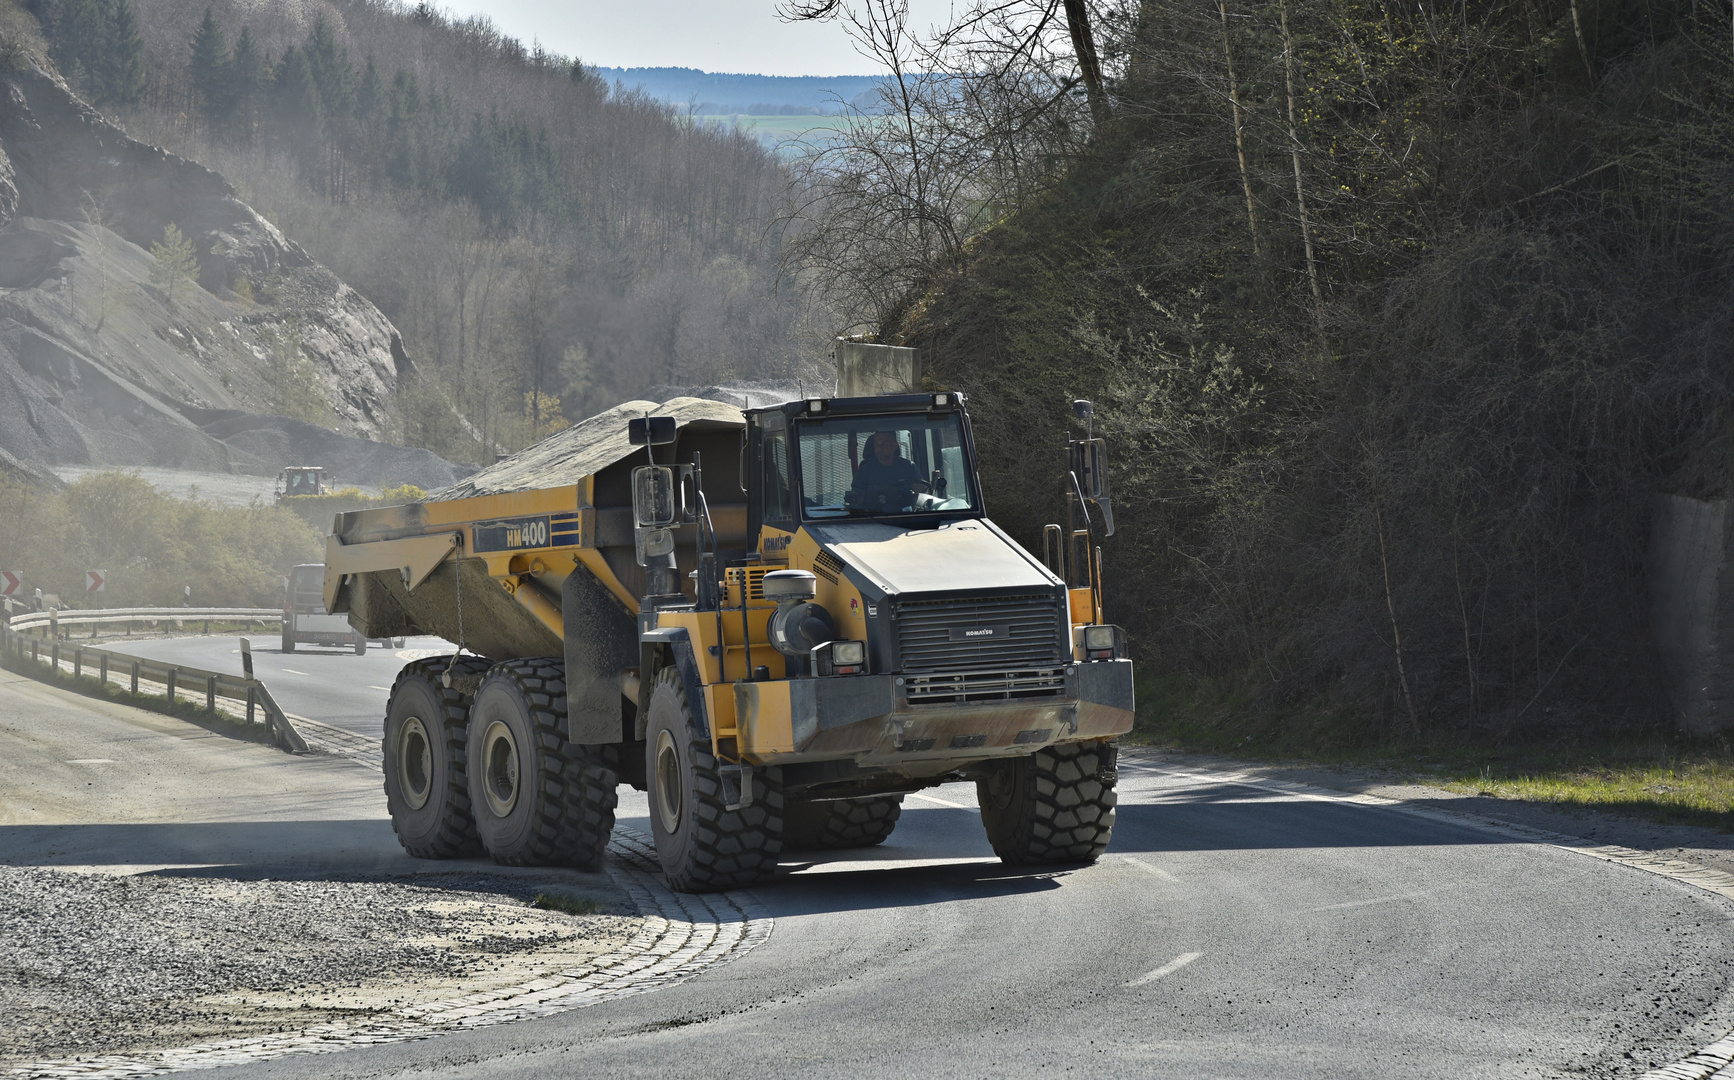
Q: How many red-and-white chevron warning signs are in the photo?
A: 2